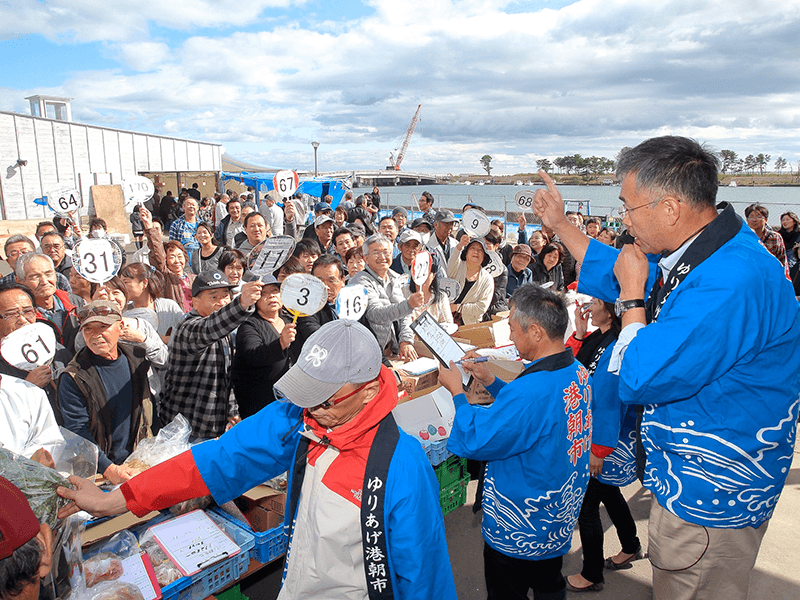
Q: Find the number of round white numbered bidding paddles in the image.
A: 13